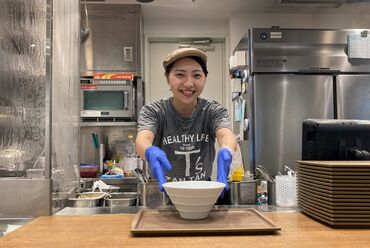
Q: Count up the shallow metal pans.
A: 2